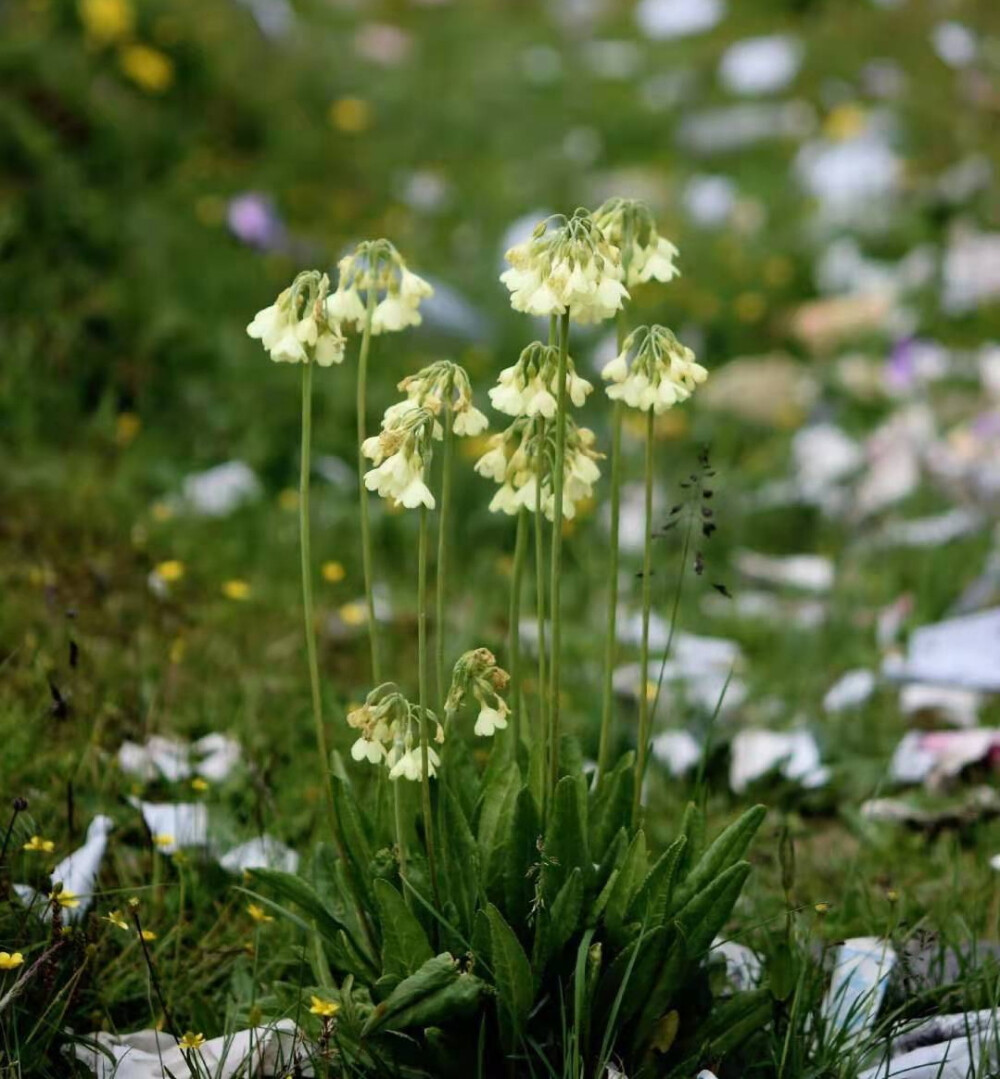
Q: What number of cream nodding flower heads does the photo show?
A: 11